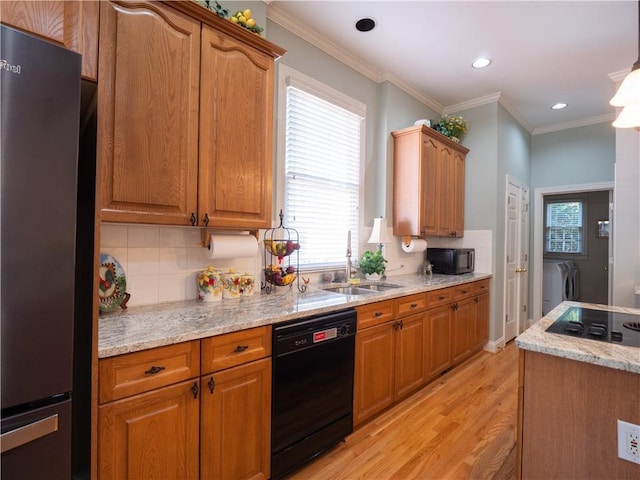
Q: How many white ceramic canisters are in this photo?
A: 3